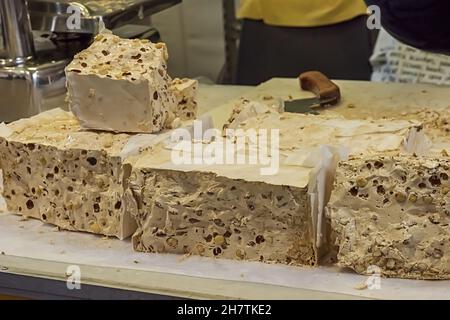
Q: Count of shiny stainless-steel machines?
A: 1